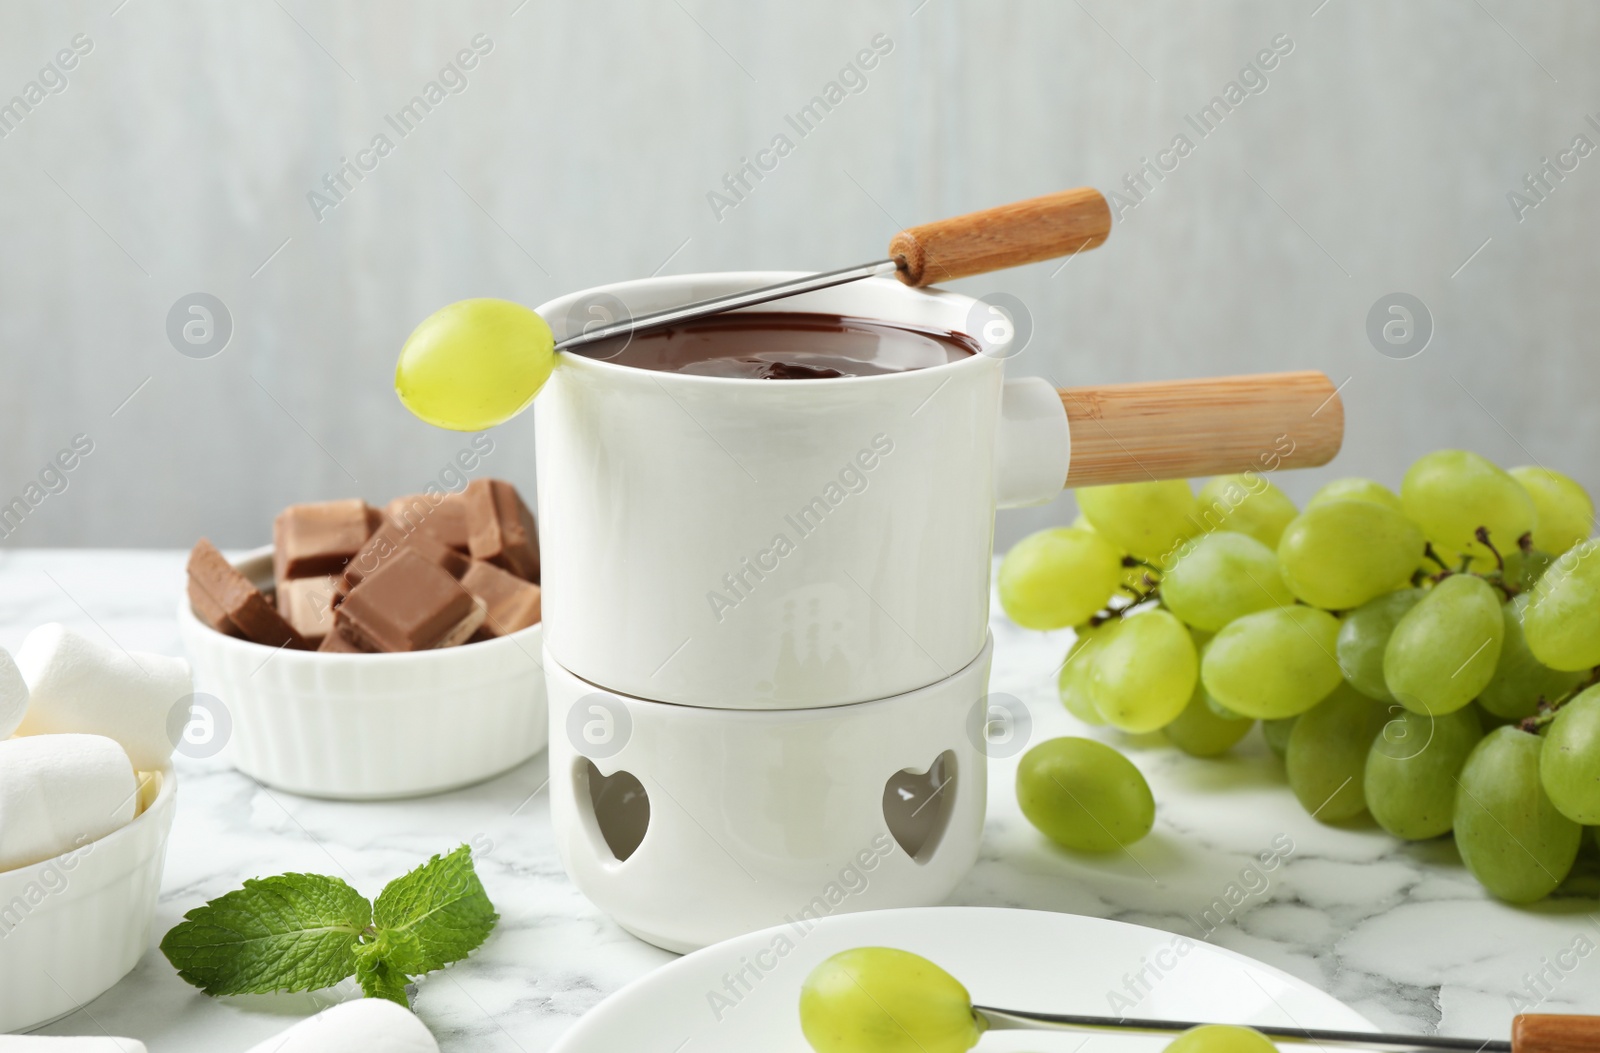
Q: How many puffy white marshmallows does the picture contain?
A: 5